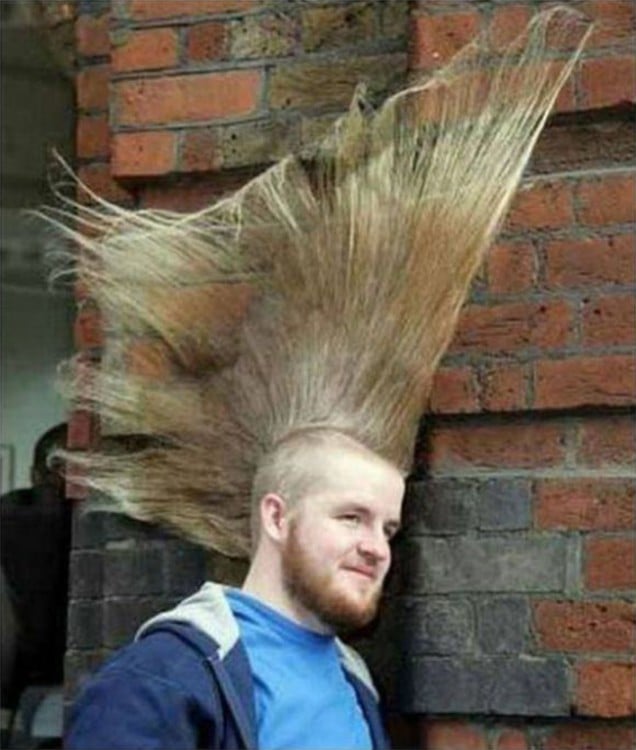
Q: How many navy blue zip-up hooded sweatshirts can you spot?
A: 1